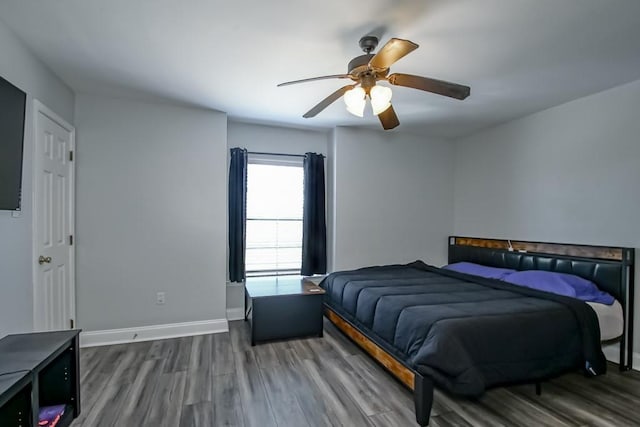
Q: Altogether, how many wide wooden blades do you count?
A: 5